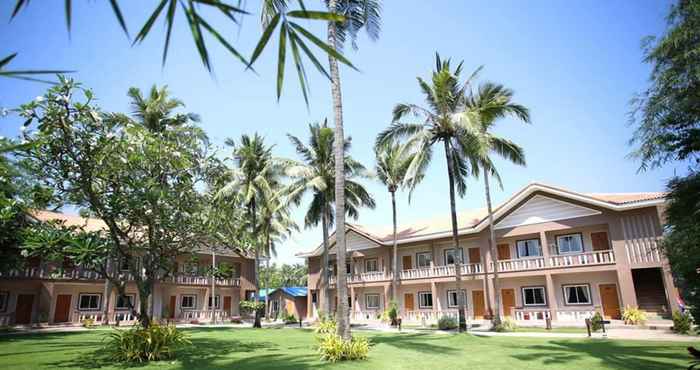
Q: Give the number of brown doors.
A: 12